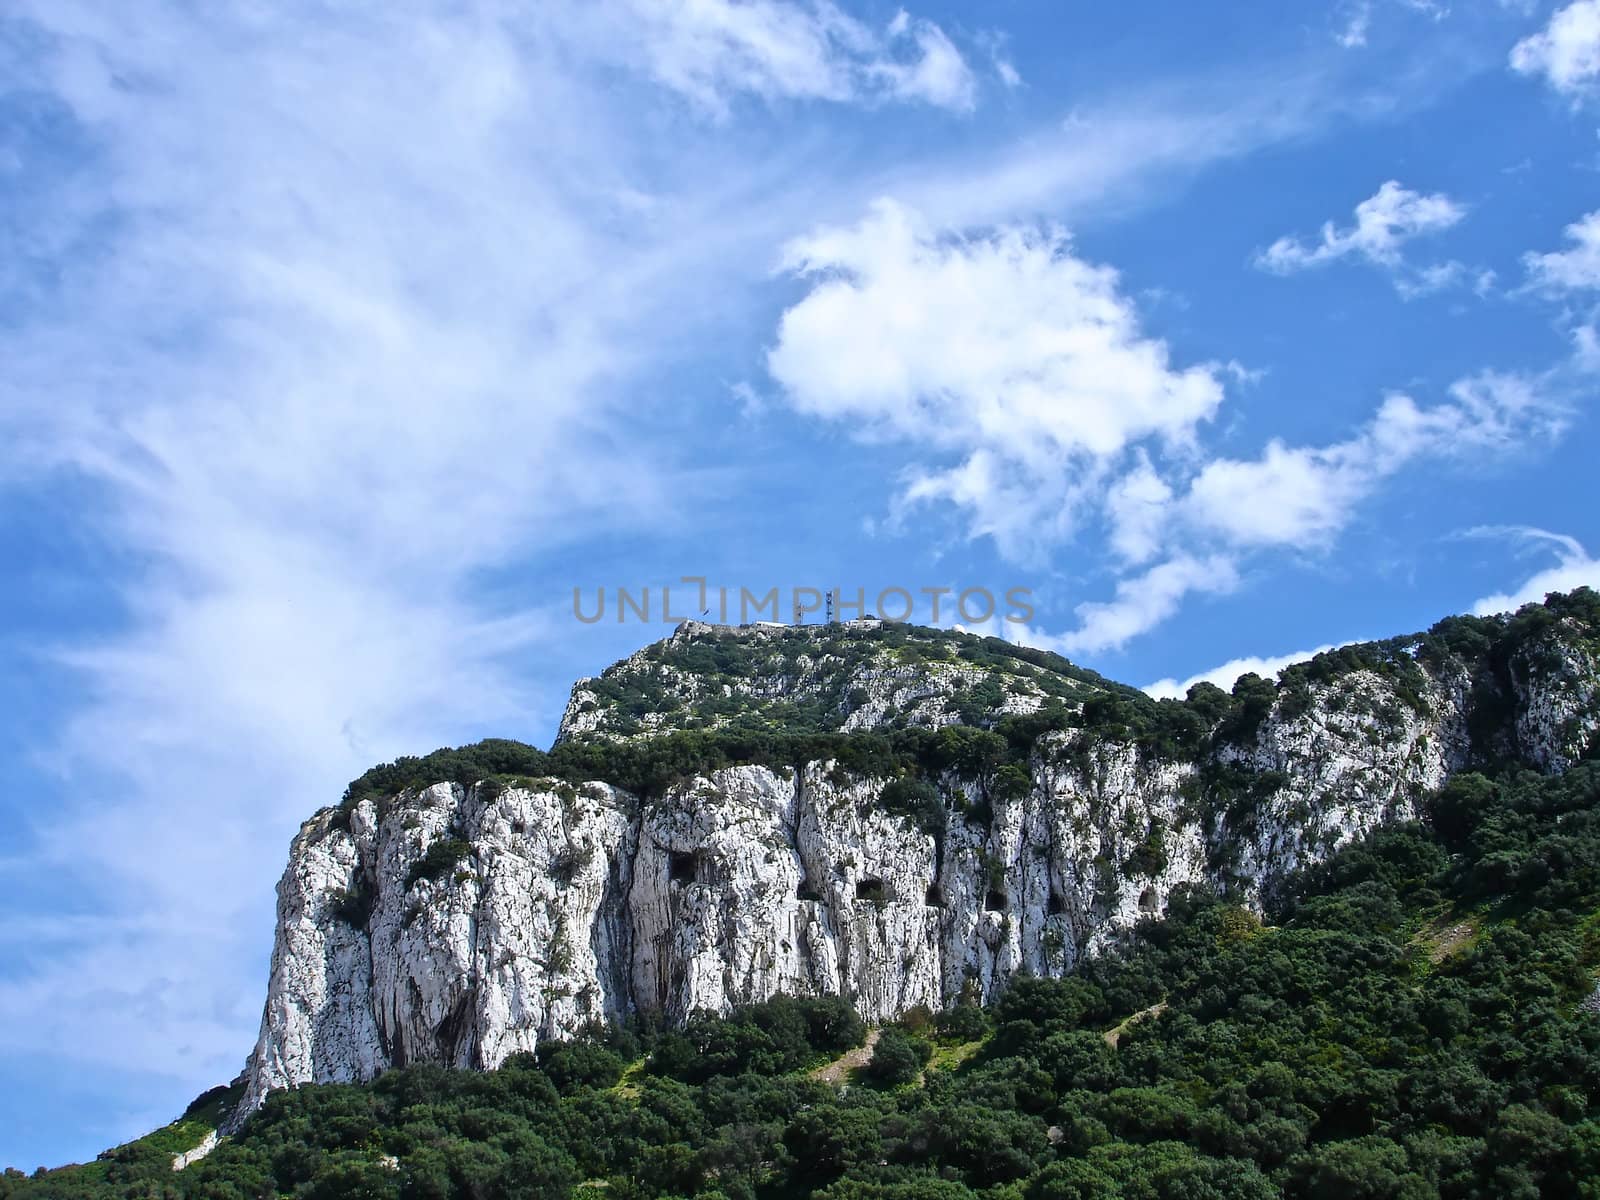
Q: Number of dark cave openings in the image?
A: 7